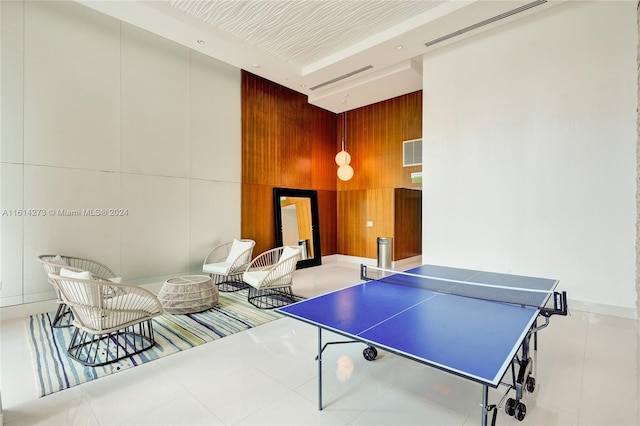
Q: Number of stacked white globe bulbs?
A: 2